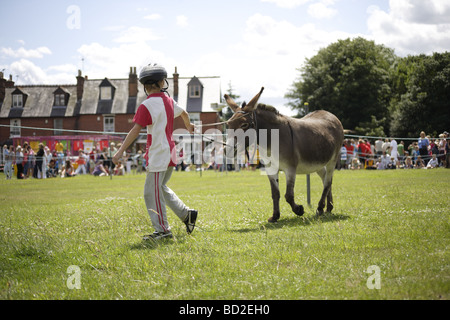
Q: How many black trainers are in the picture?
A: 2